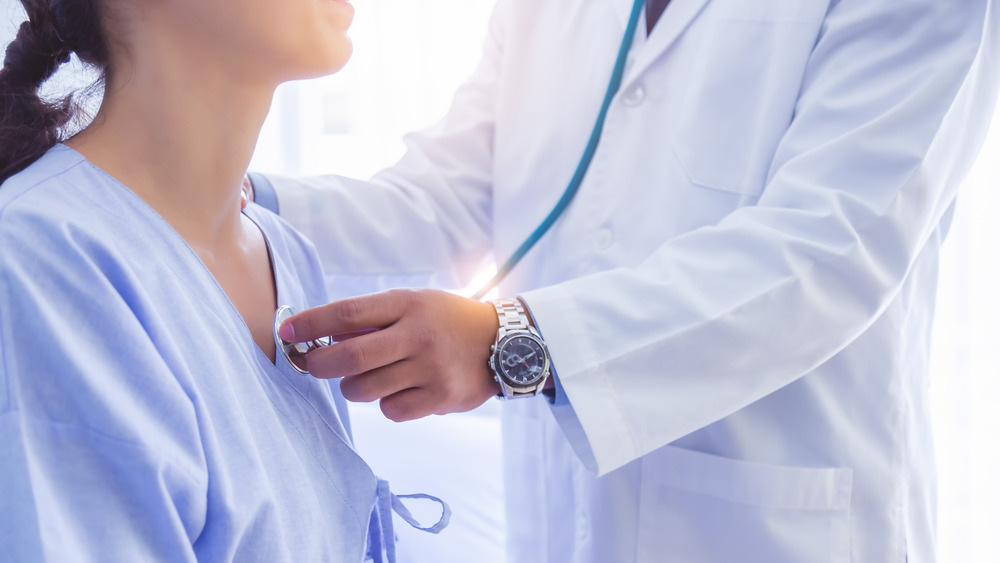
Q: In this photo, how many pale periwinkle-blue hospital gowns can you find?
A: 1